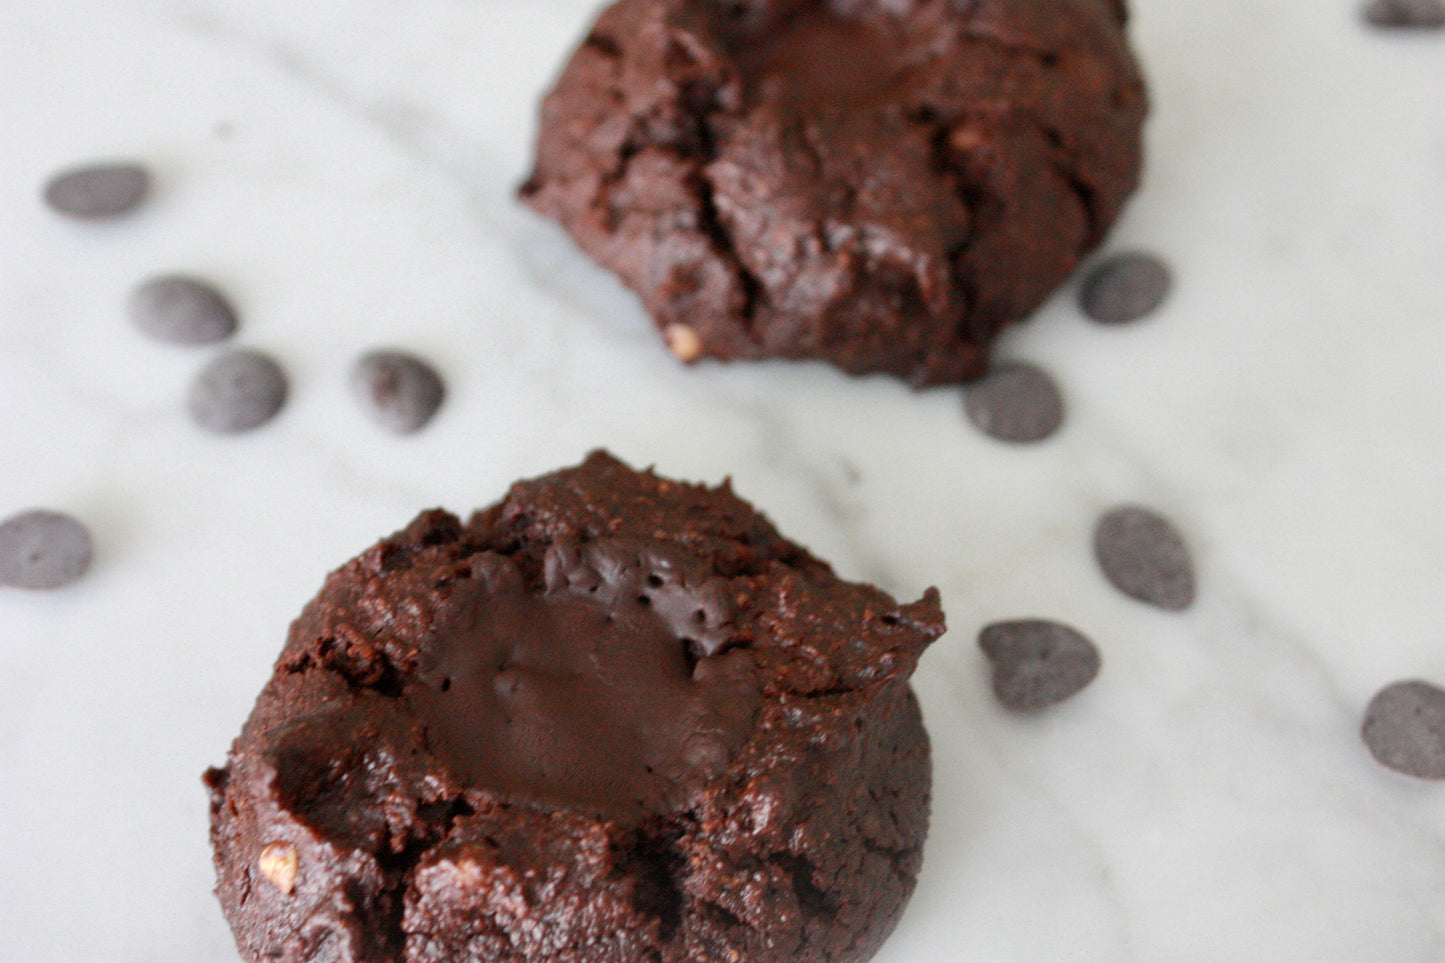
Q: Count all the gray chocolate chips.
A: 11